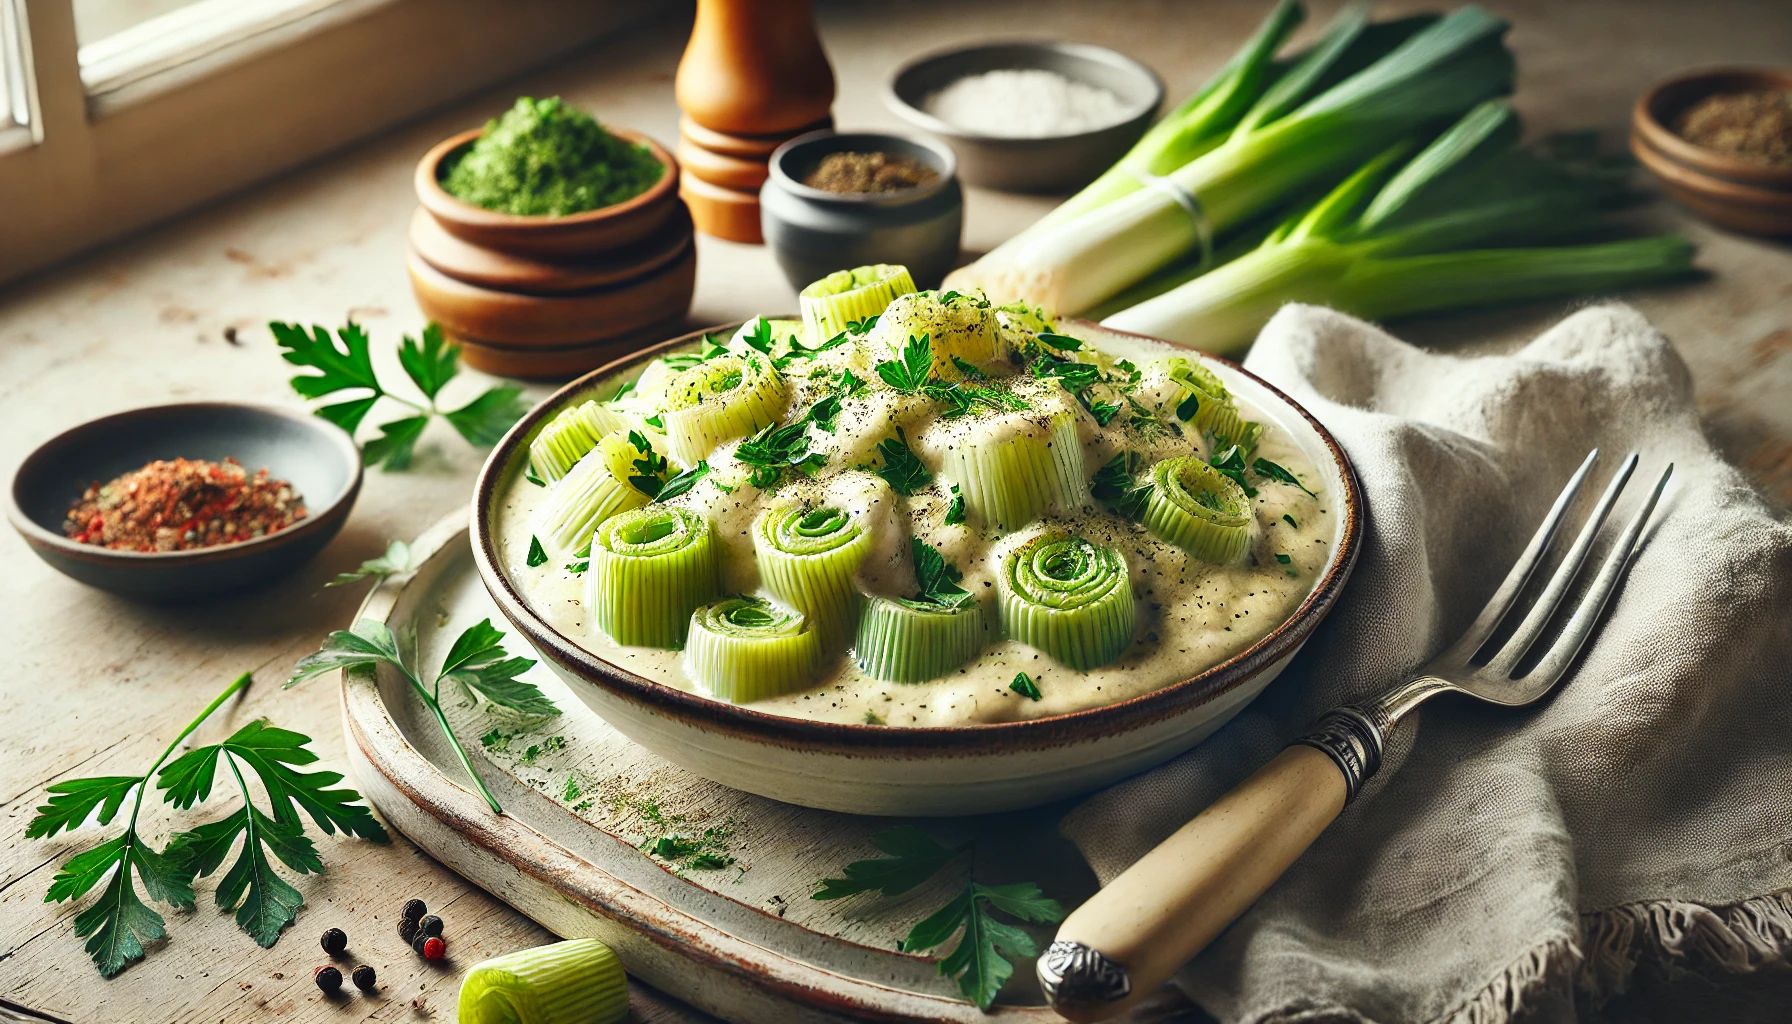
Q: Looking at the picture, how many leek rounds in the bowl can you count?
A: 13